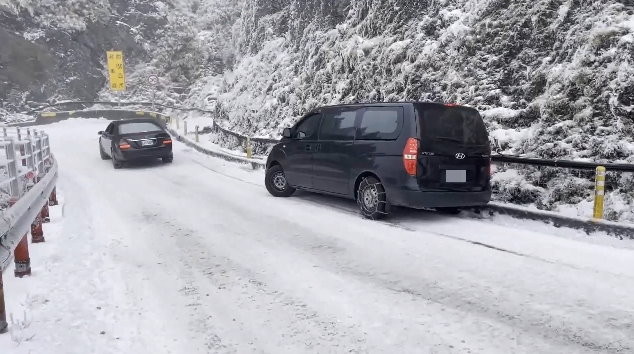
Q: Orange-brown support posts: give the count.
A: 5